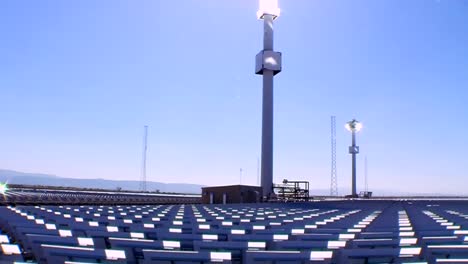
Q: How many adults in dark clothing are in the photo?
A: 0